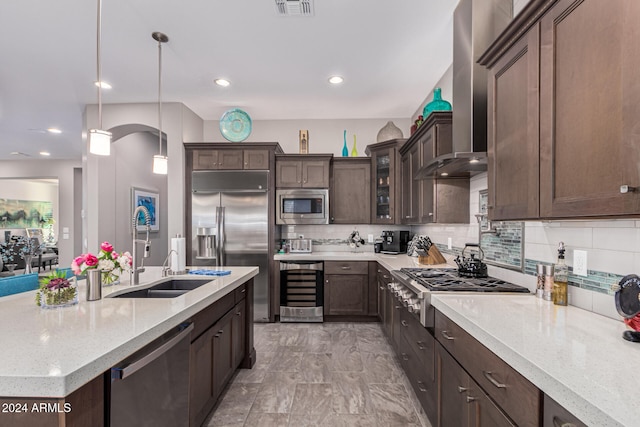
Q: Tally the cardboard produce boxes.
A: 0